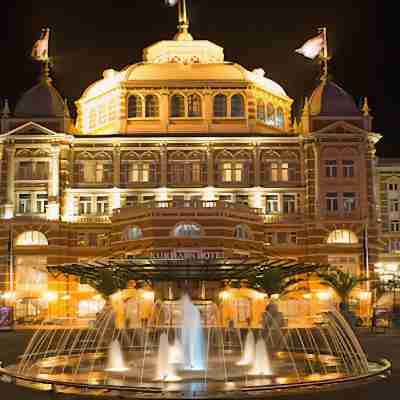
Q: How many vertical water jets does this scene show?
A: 6